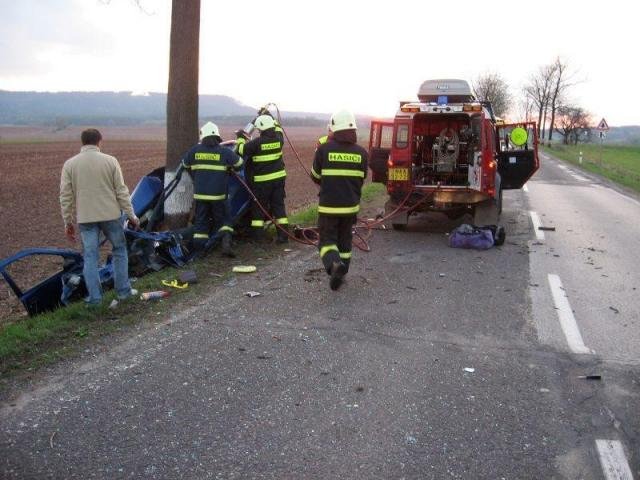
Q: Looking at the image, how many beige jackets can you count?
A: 1